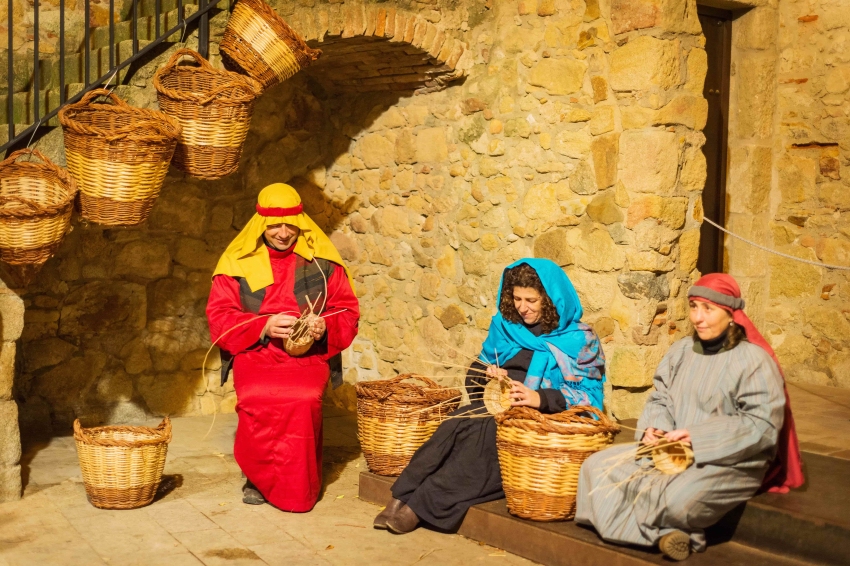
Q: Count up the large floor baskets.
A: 3